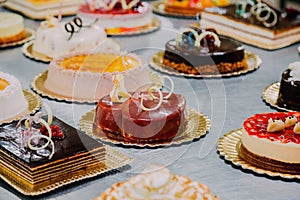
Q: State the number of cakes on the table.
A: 14